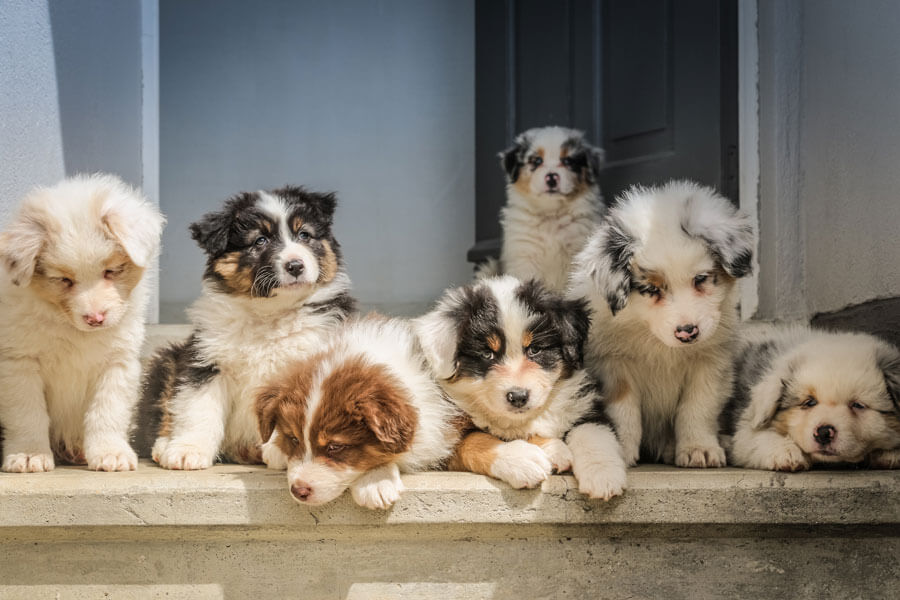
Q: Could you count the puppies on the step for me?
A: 7